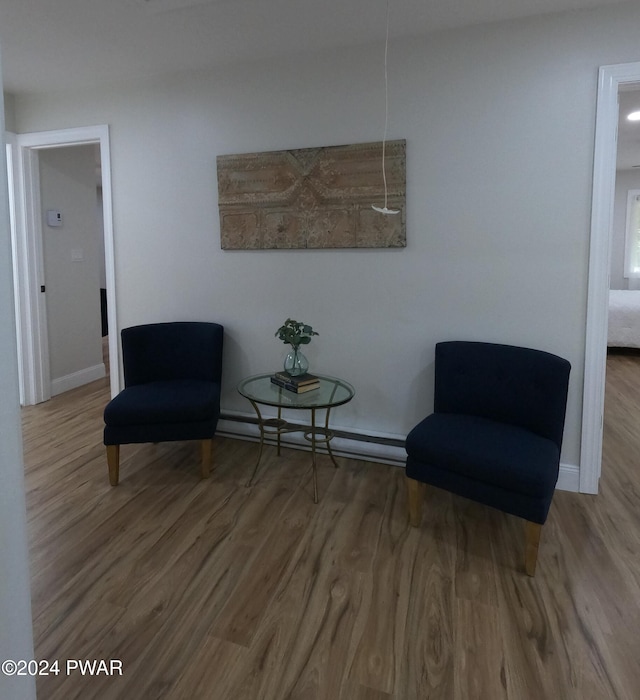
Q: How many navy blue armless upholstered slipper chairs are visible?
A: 2